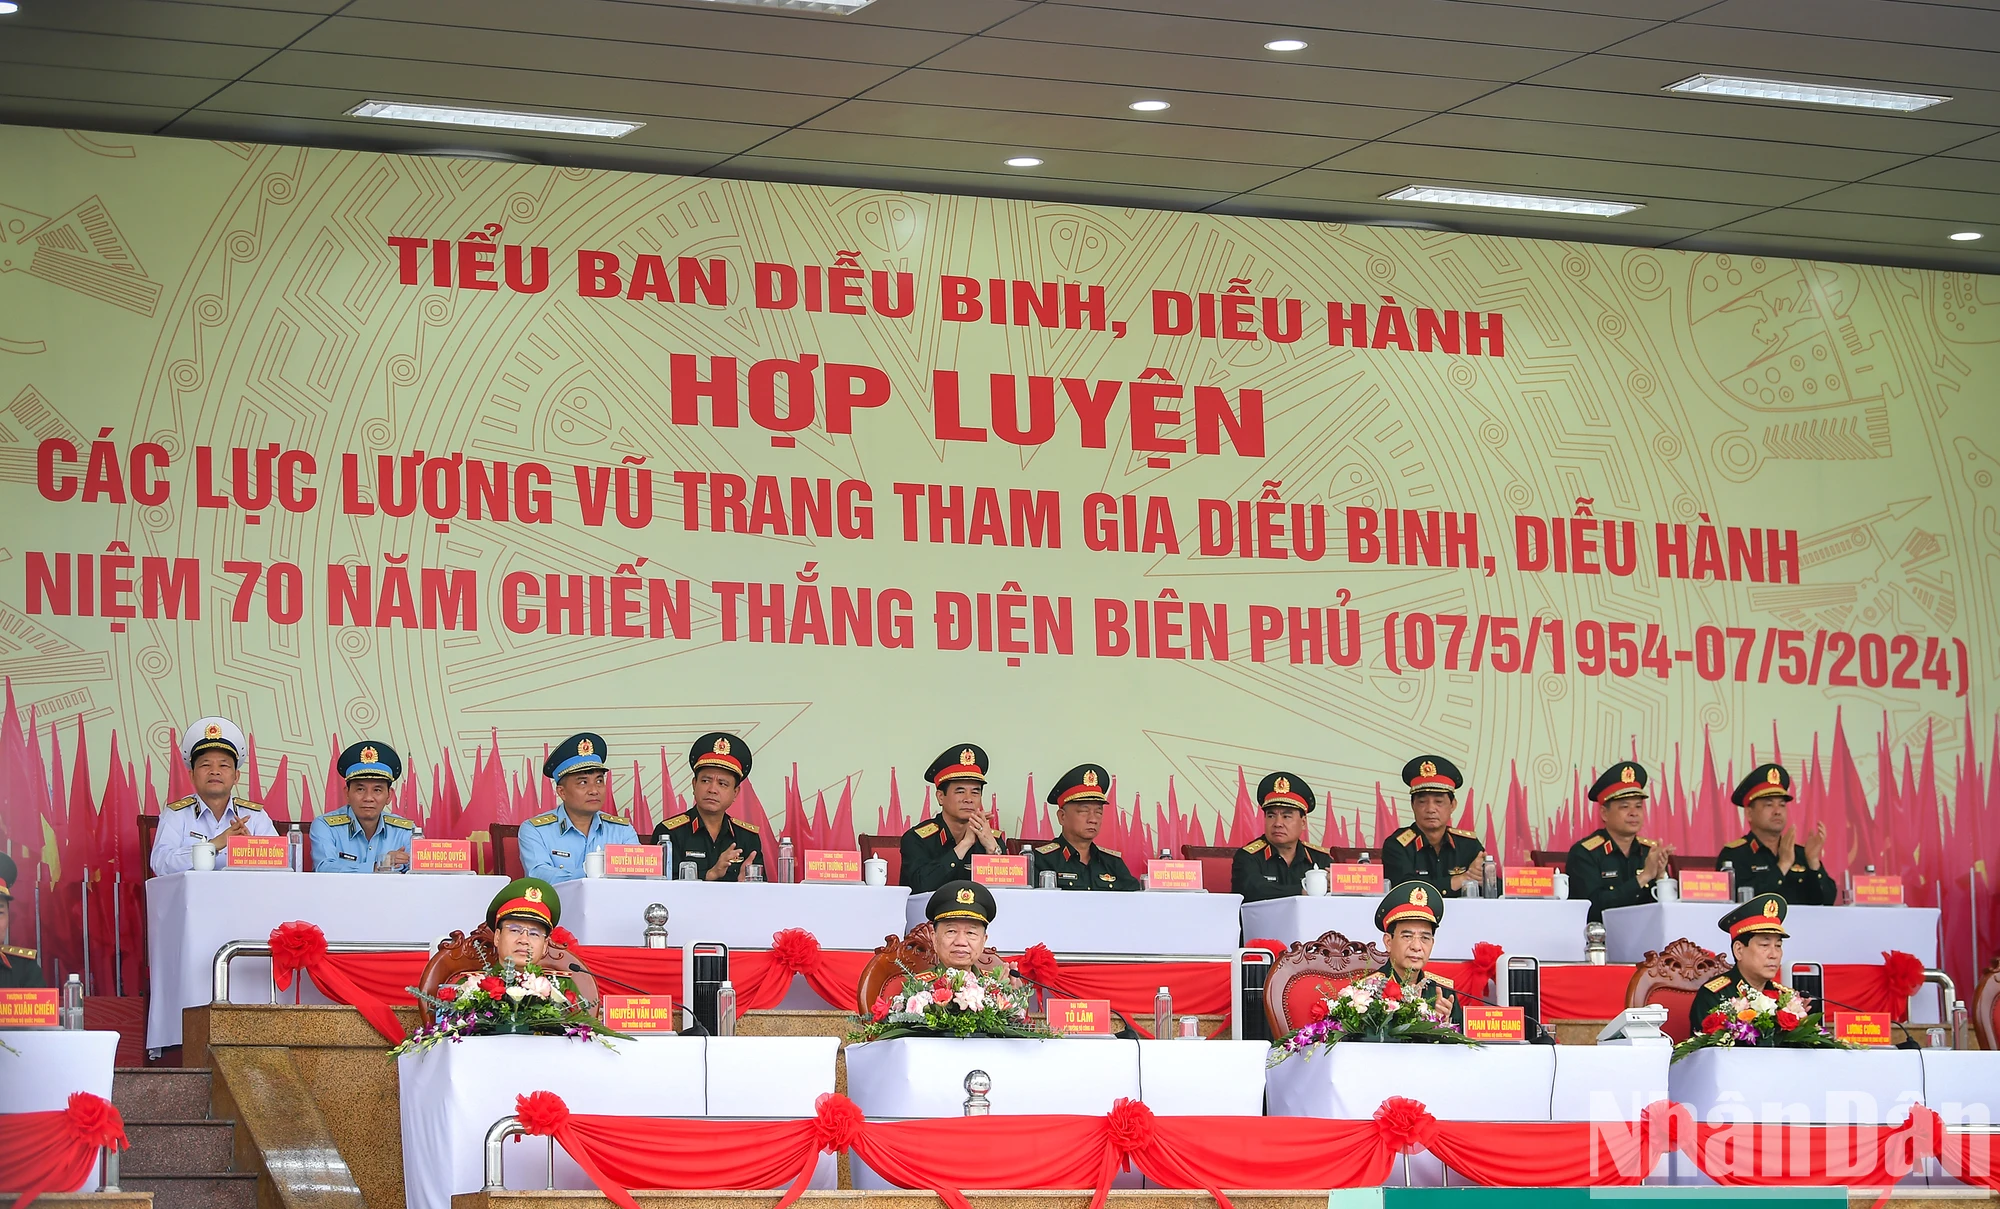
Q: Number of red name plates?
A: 15